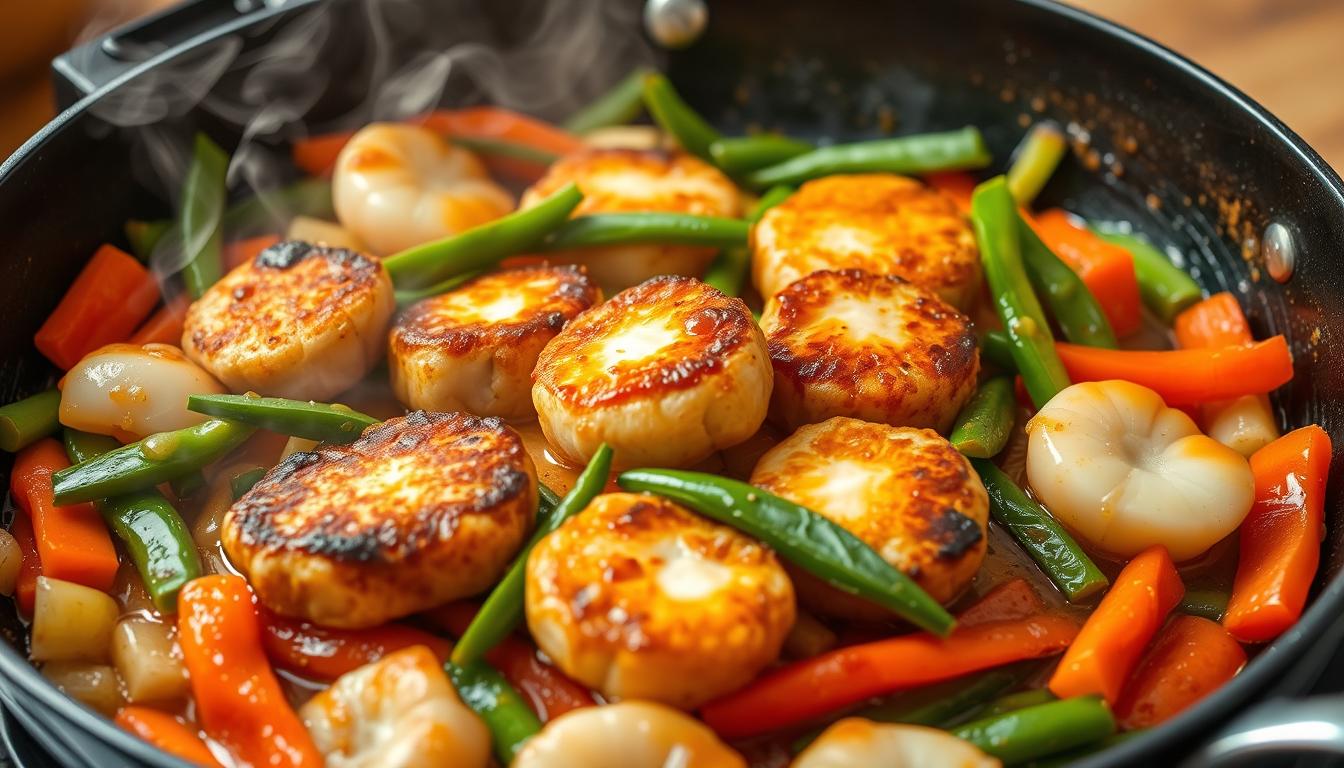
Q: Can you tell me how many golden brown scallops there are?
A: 9